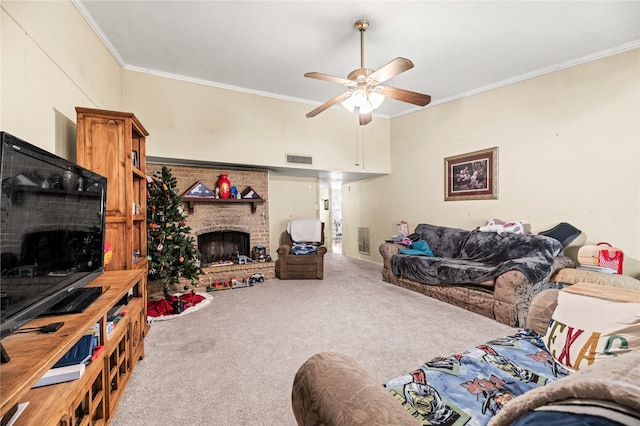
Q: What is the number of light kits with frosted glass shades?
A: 1